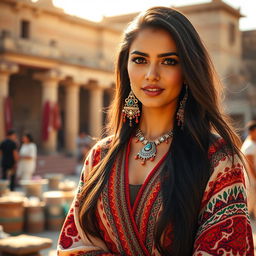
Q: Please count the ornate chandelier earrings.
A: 2